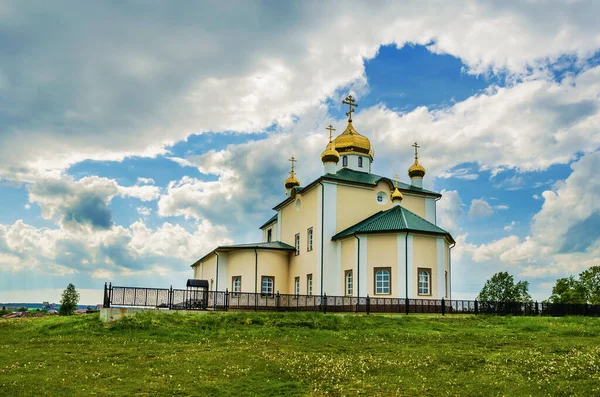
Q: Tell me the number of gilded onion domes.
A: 5